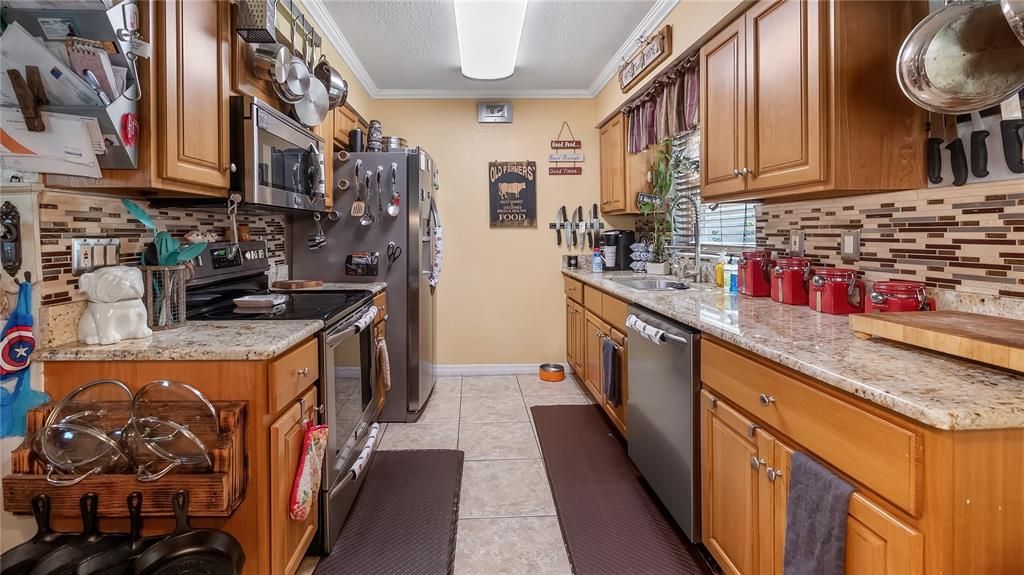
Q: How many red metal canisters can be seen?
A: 4